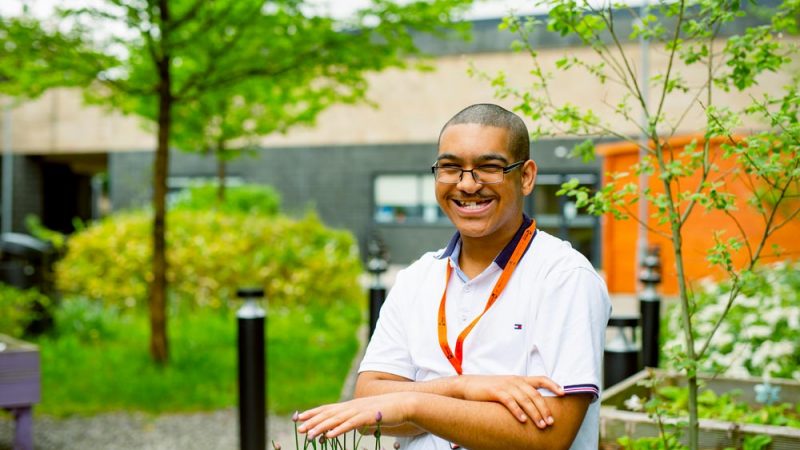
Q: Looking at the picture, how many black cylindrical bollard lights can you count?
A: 4